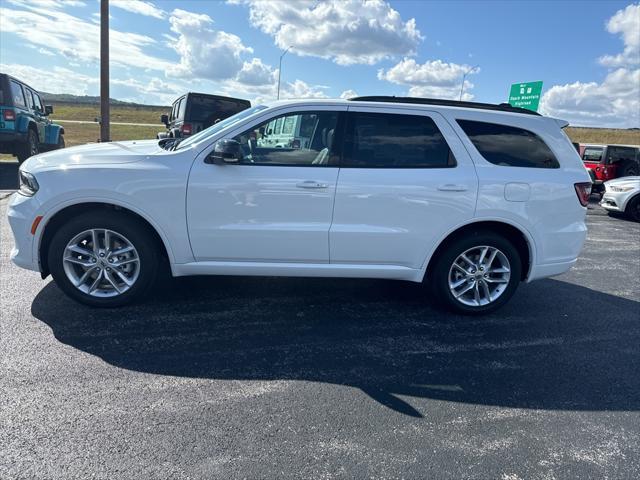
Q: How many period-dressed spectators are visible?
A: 0